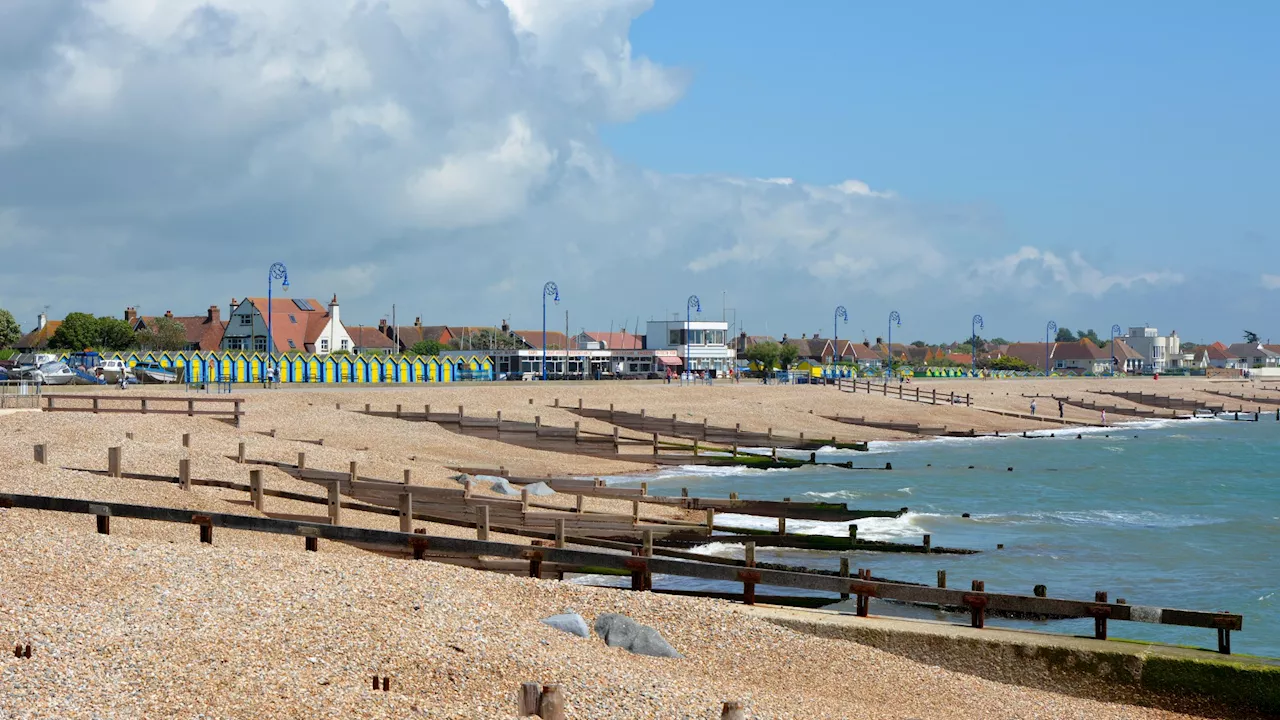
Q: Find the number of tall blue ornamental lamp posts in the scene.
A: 8